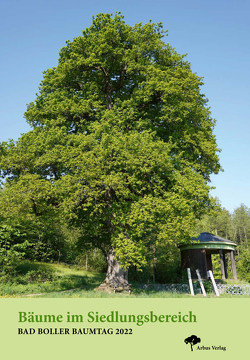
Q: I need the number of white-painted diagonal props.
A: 3